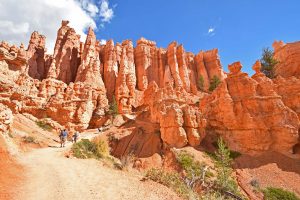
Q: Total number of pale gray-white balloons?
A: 0